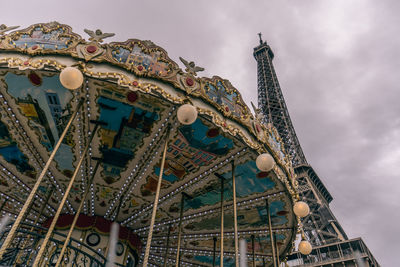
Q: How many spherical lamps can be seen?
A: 5